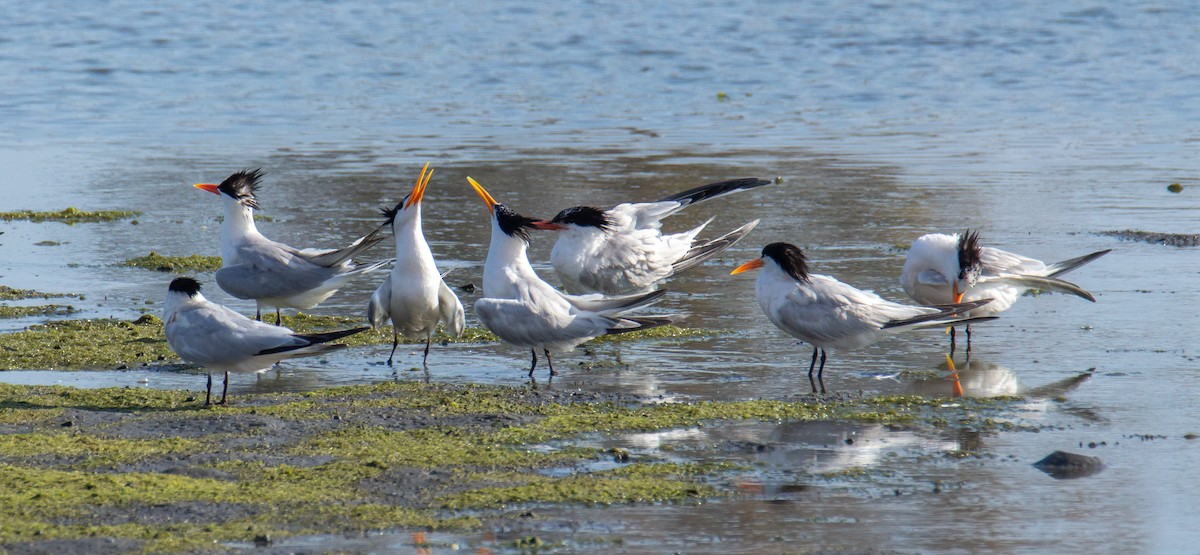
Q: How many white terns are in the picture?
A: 7